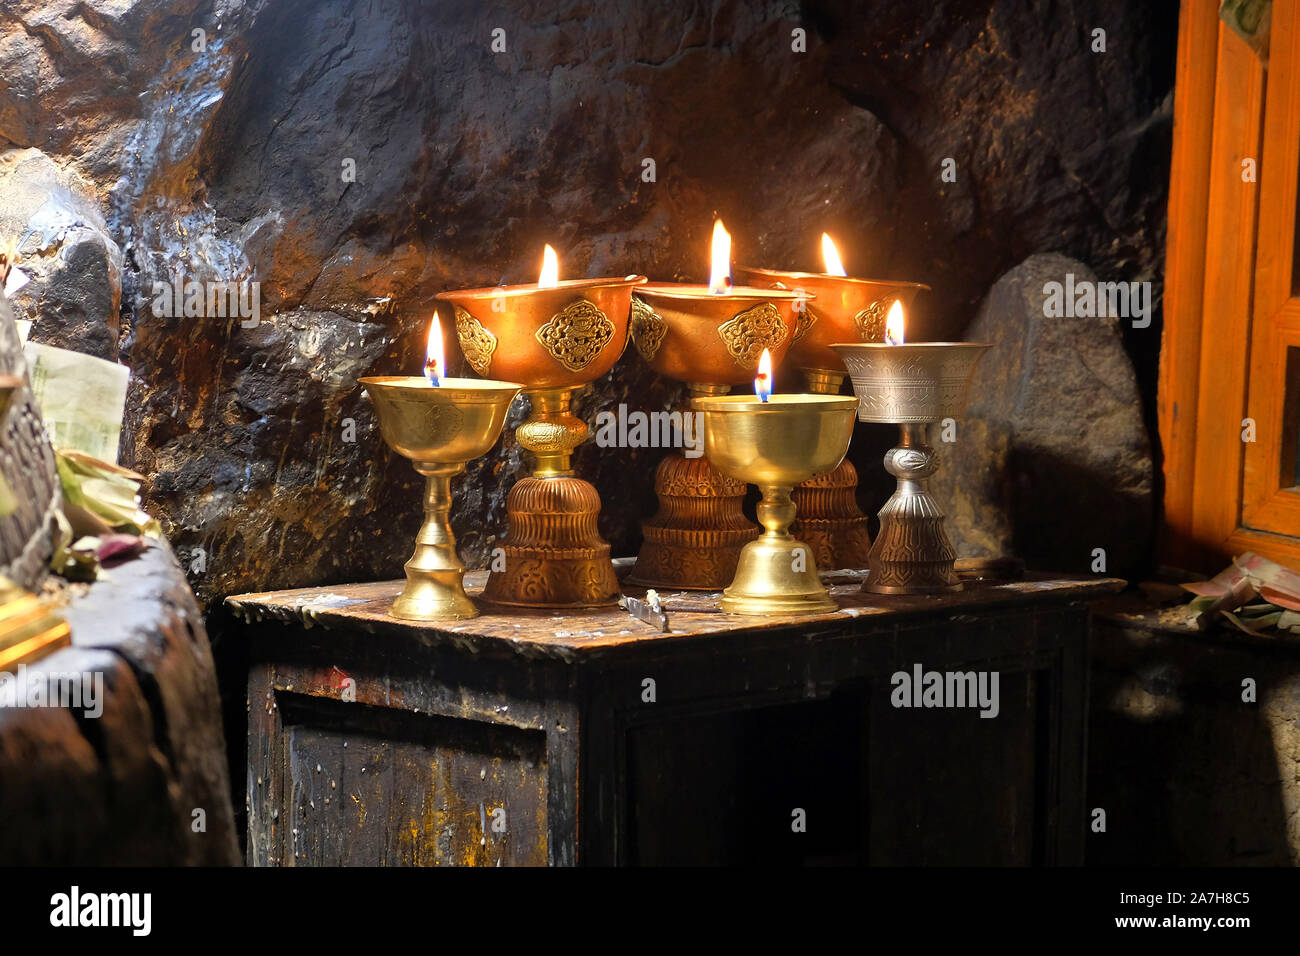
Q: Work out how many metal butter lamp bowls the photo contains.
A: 6